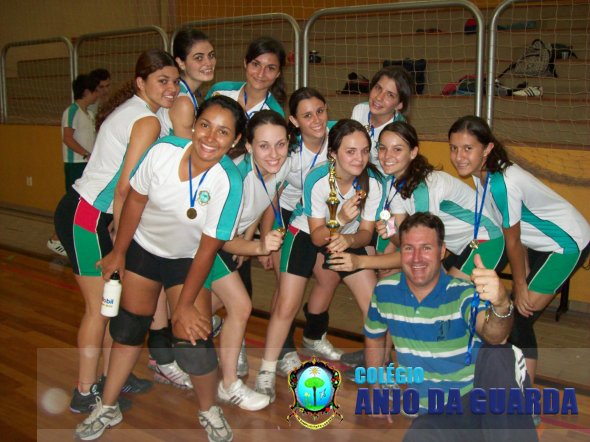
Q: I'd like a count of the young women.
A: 10